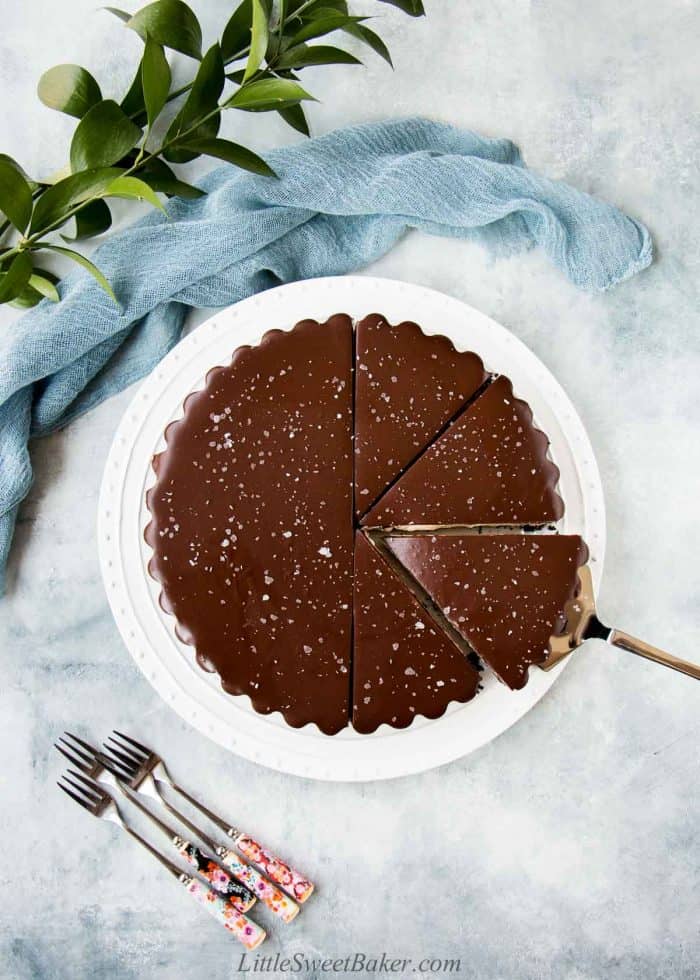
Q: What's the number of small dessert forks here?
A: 4